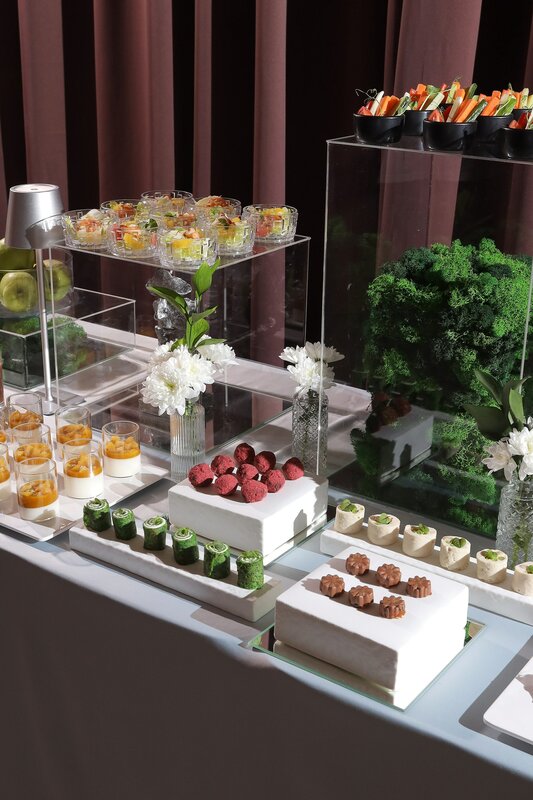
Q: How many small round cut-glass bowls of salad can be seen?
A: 9